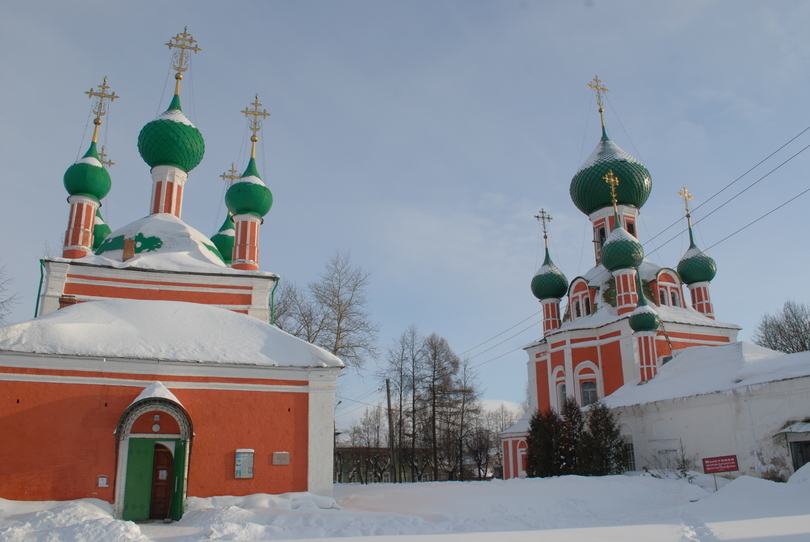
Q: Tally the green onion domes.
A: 10